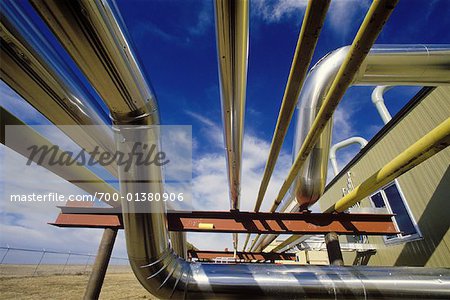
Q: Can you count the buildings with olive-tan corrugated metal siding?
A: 1